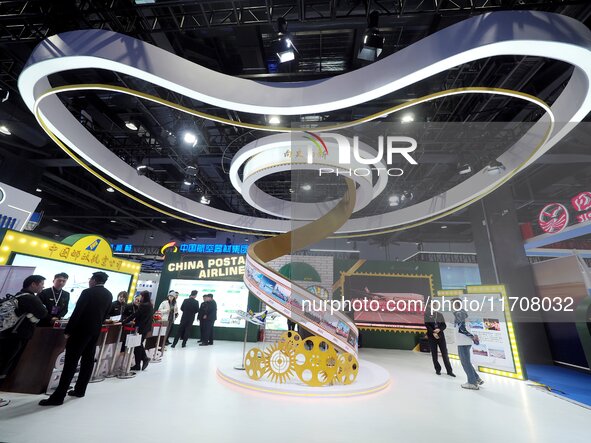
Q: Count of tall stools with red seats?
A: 3